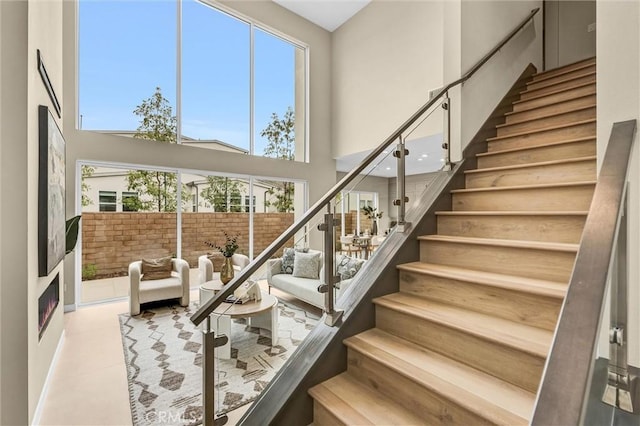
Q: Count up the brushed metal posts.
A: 5